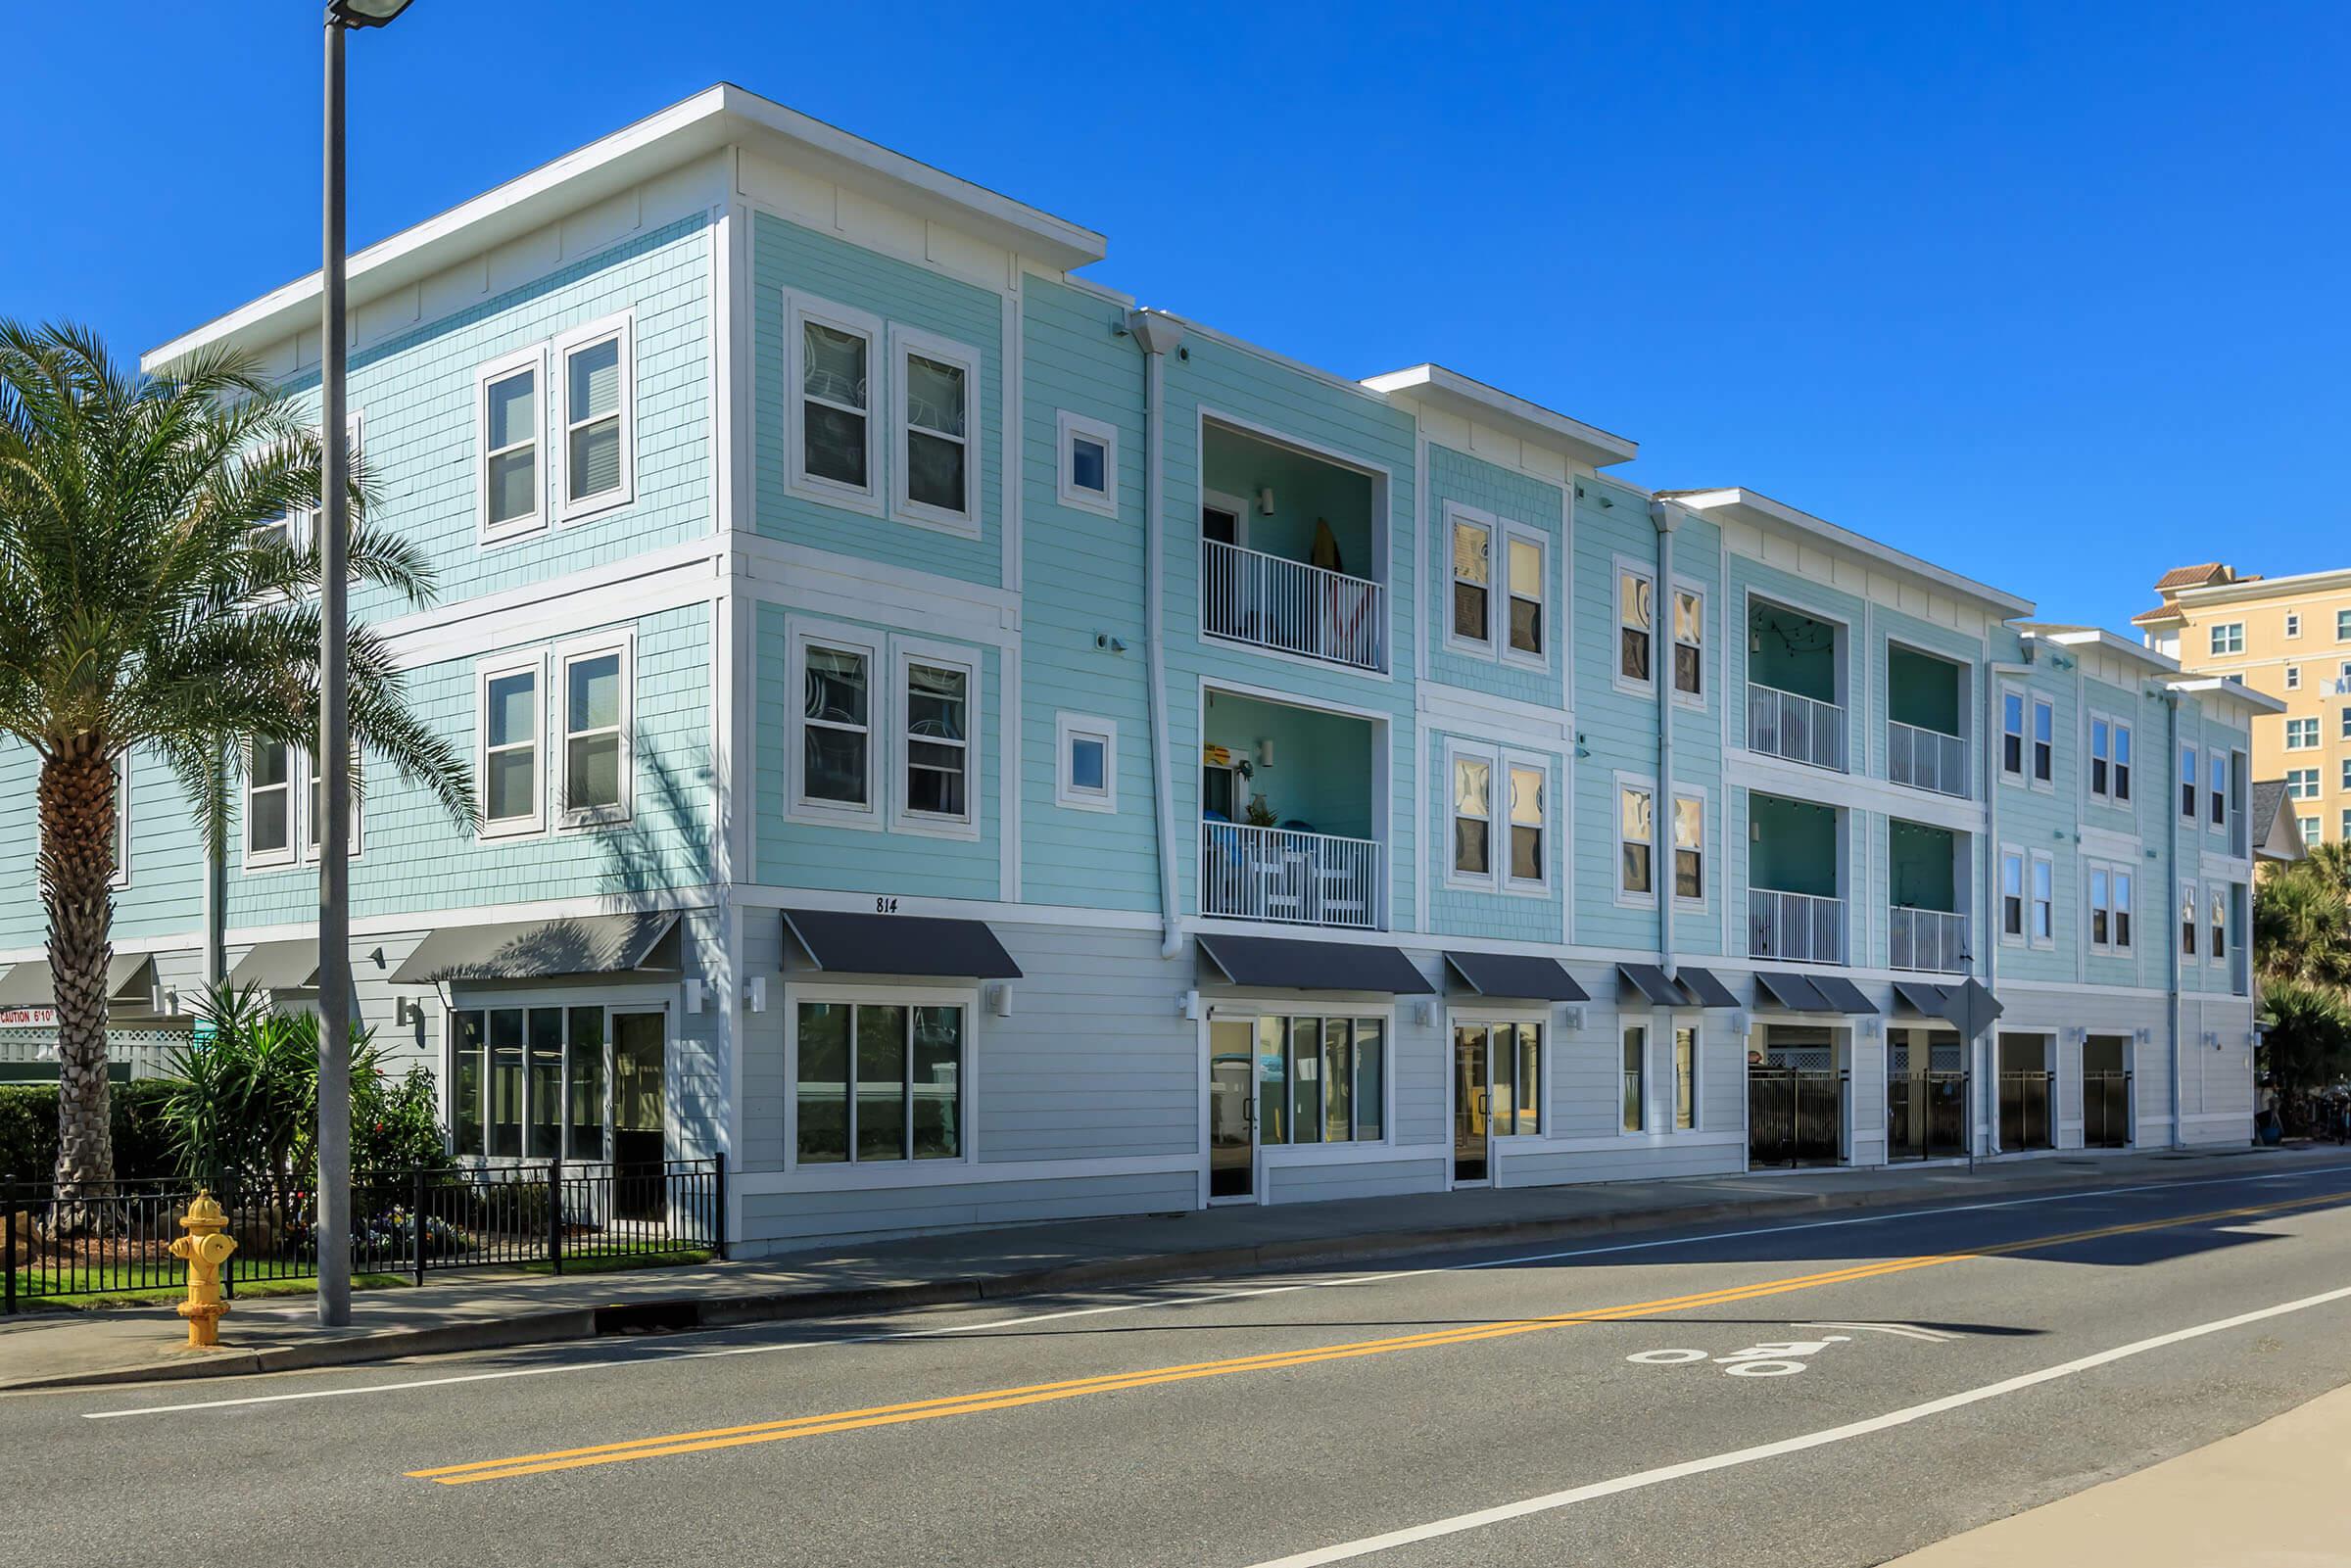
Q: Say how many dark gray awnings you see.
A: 12